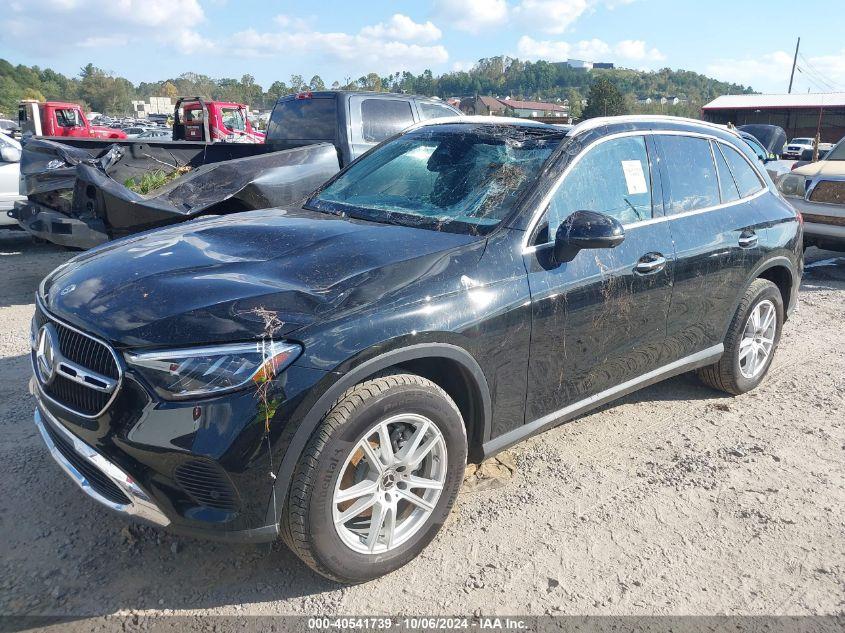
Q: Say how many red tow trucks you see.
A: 2